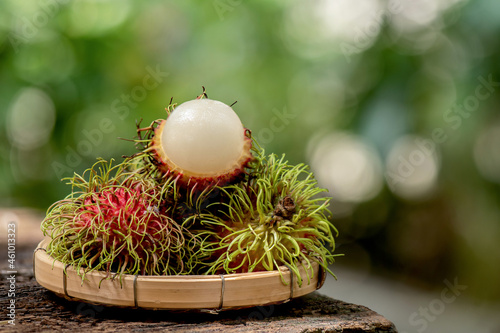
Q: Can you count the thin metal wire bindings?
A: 5